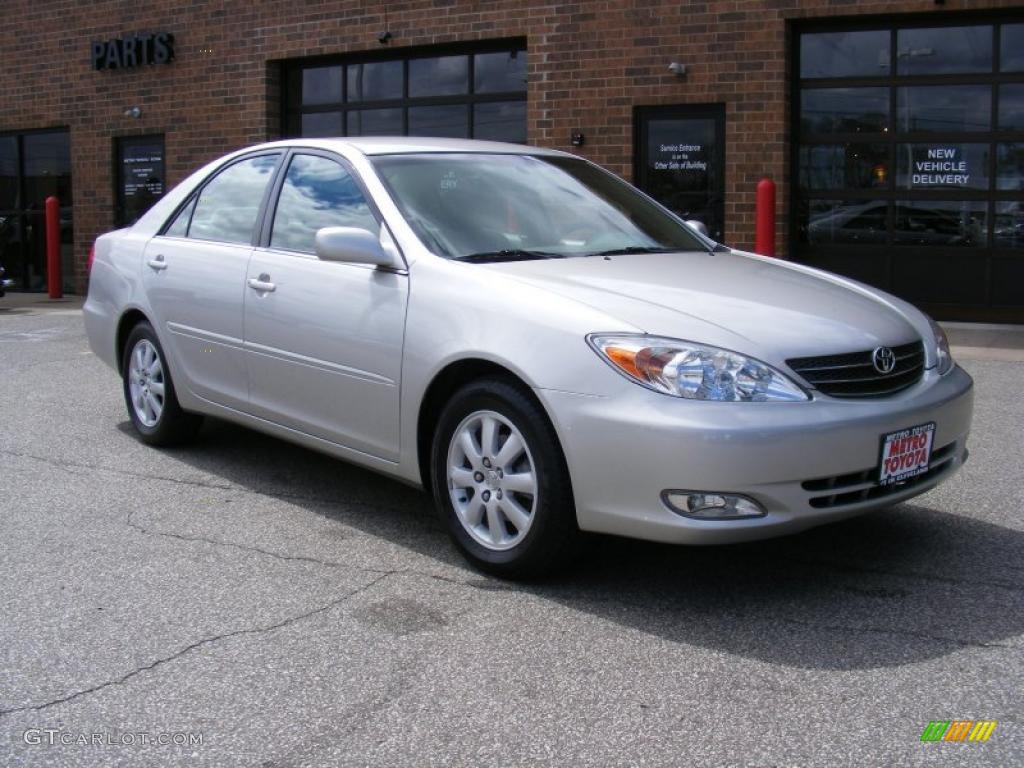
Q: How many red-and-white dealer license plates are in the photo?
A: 1